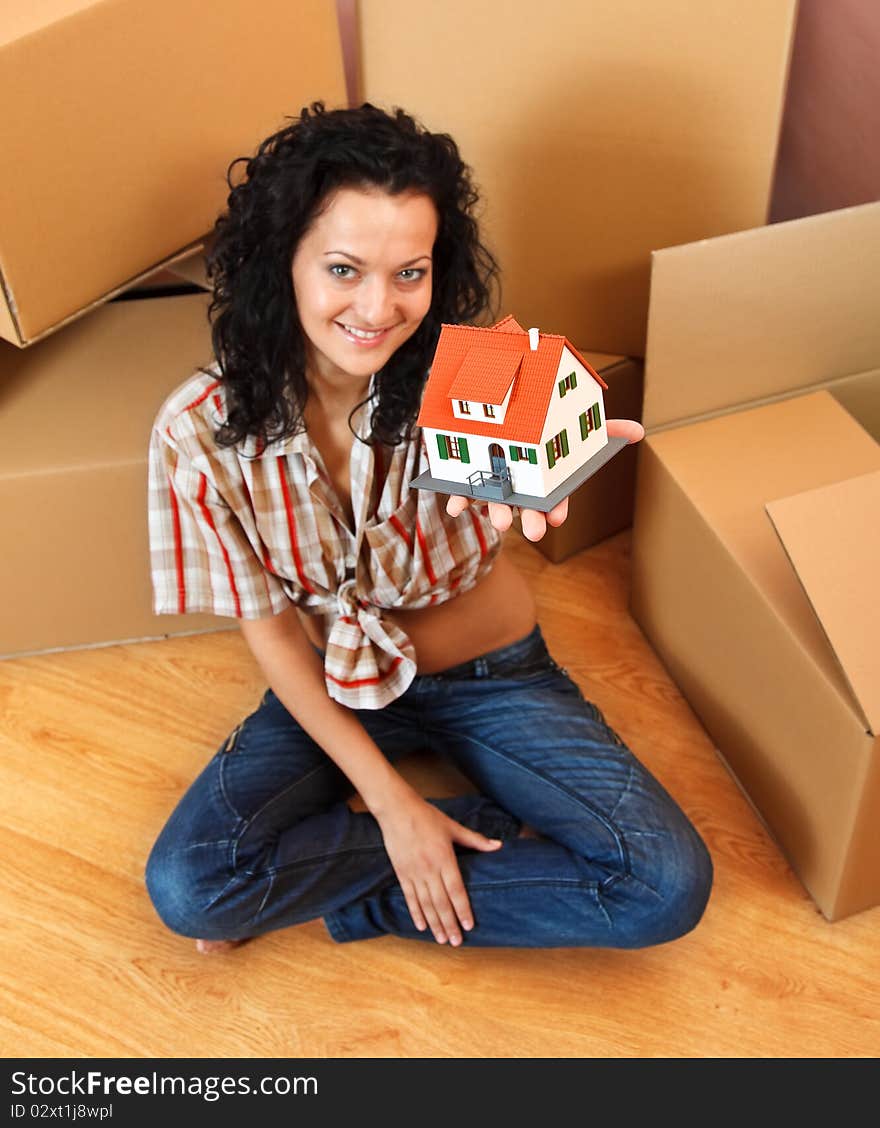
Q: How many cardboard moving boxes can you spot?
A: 5